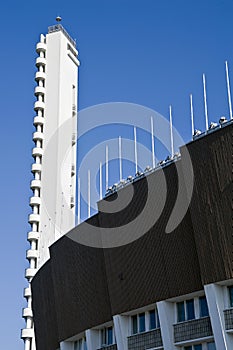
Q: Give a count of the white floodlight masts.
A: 11